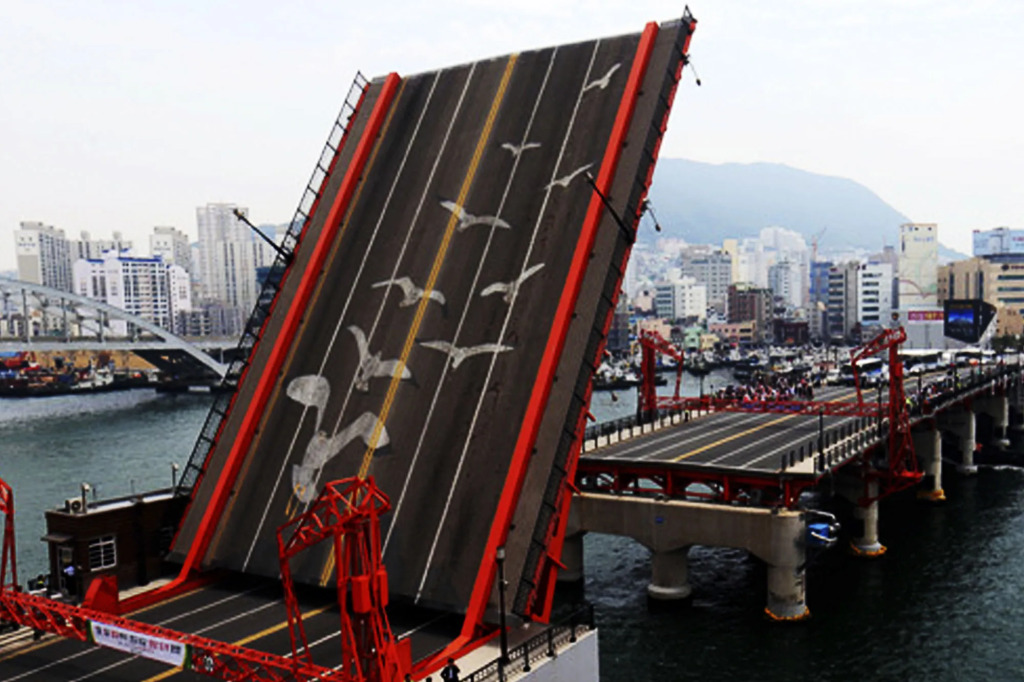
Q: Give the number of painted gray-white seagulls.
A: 9